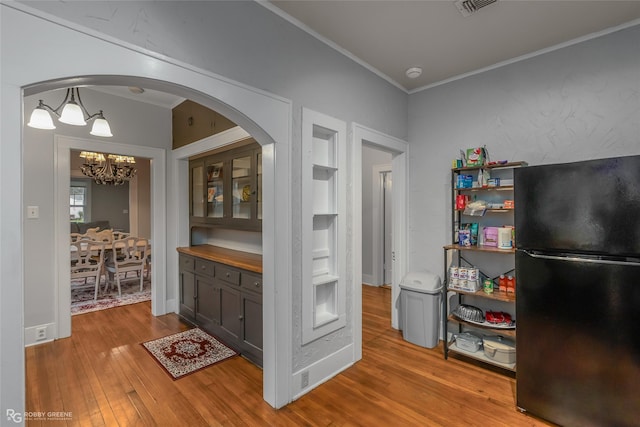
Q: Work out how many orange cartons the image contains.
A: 2